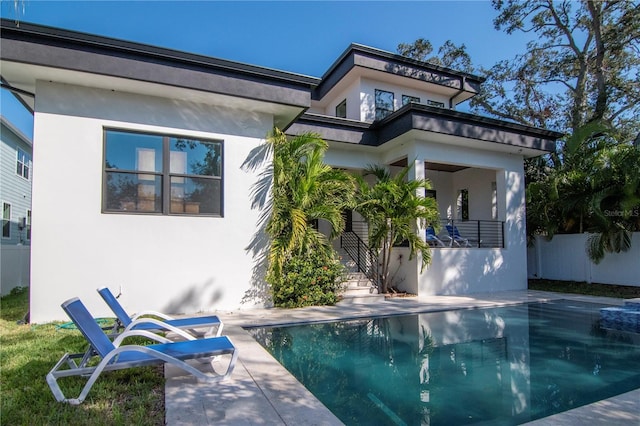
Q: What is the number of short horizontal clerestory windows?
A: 2